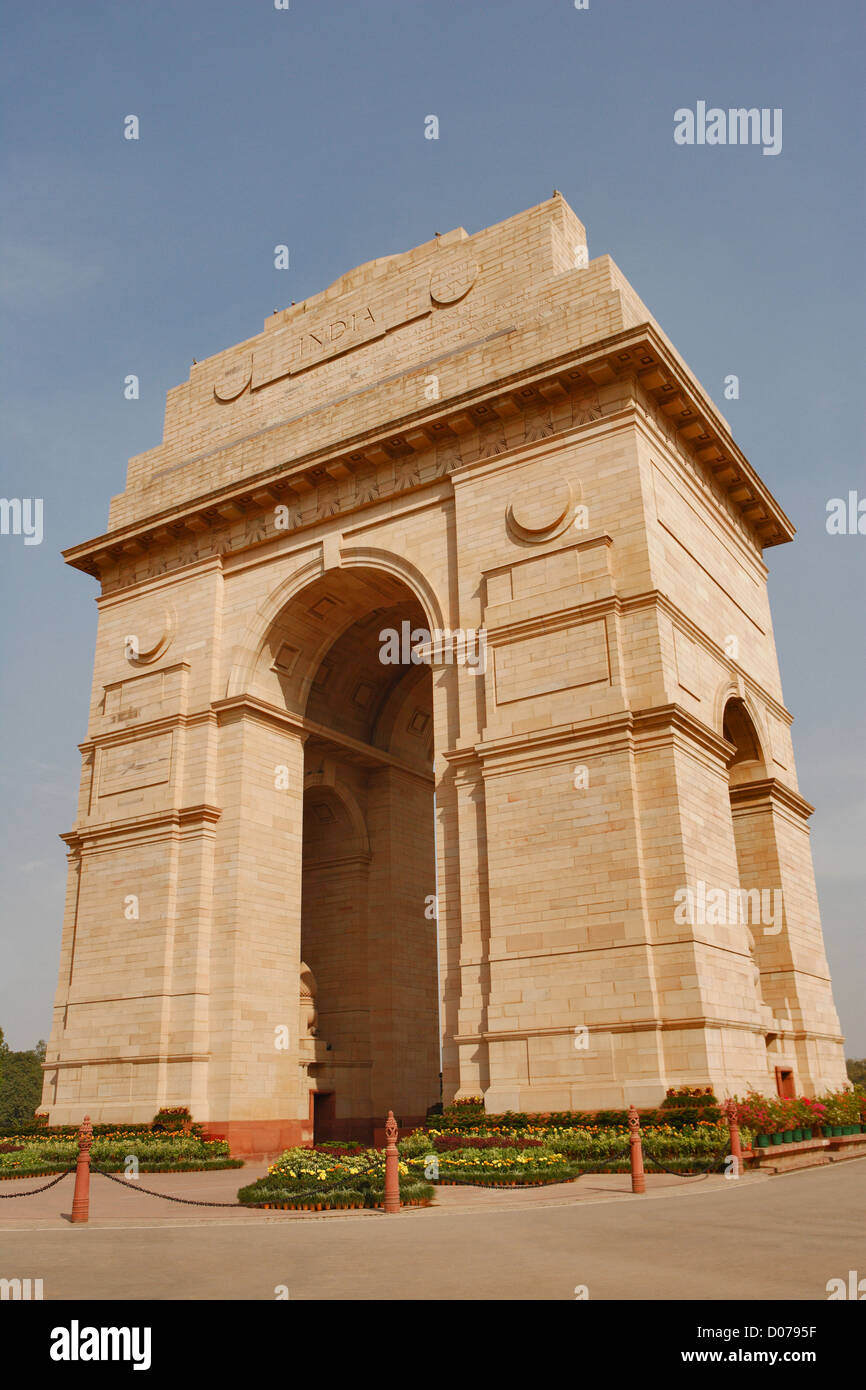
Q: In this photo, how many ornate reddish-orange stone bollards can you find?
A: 4